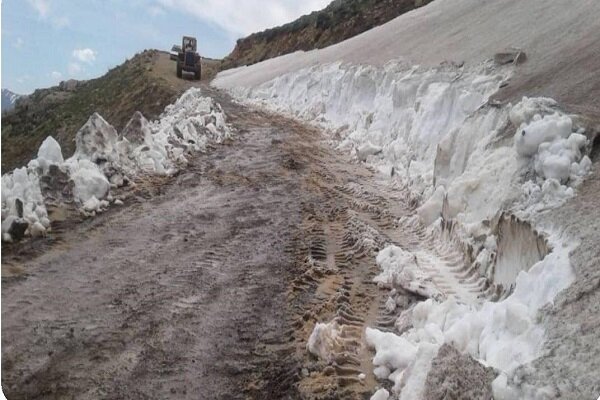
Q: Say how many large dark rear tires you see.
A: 2